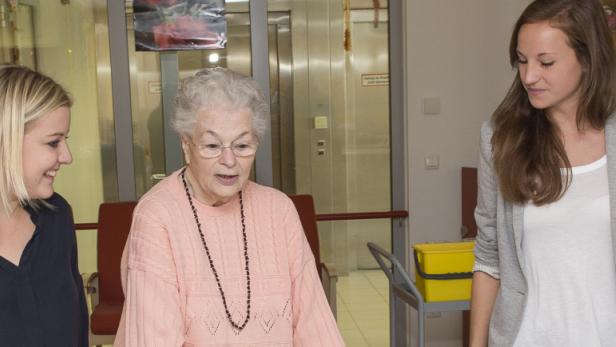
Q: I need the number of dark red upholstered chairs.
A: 2